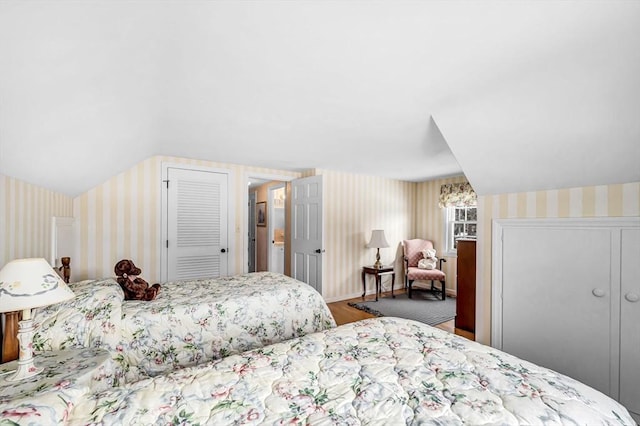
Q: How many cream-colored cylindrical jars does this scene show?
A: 0